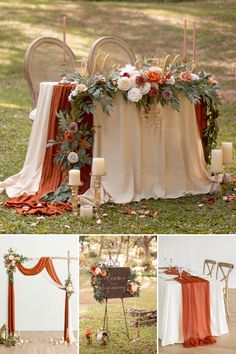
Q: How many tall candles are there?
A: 3